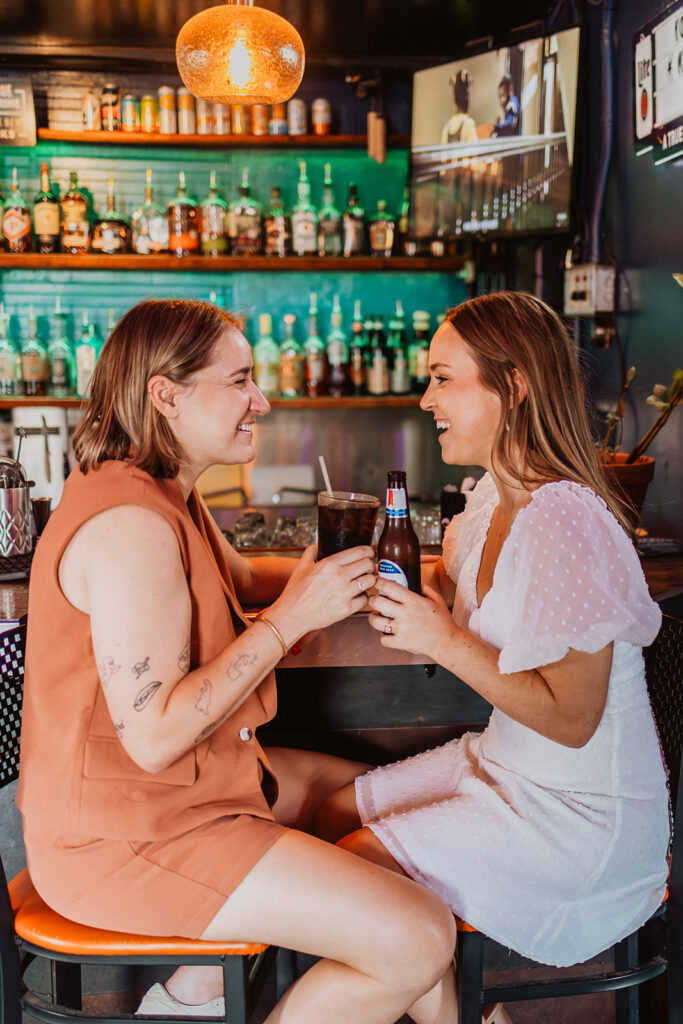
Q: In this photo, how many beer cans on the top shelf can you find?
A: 13